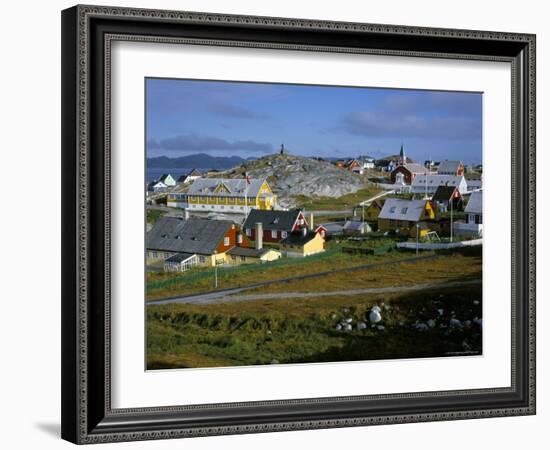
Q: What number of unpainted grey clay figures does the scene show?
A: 0